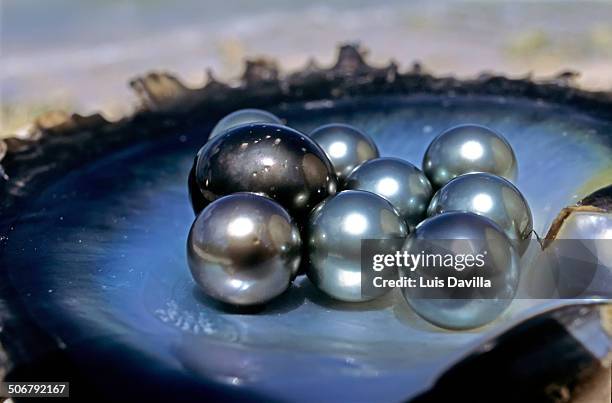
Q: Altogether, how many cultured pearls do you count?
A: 9